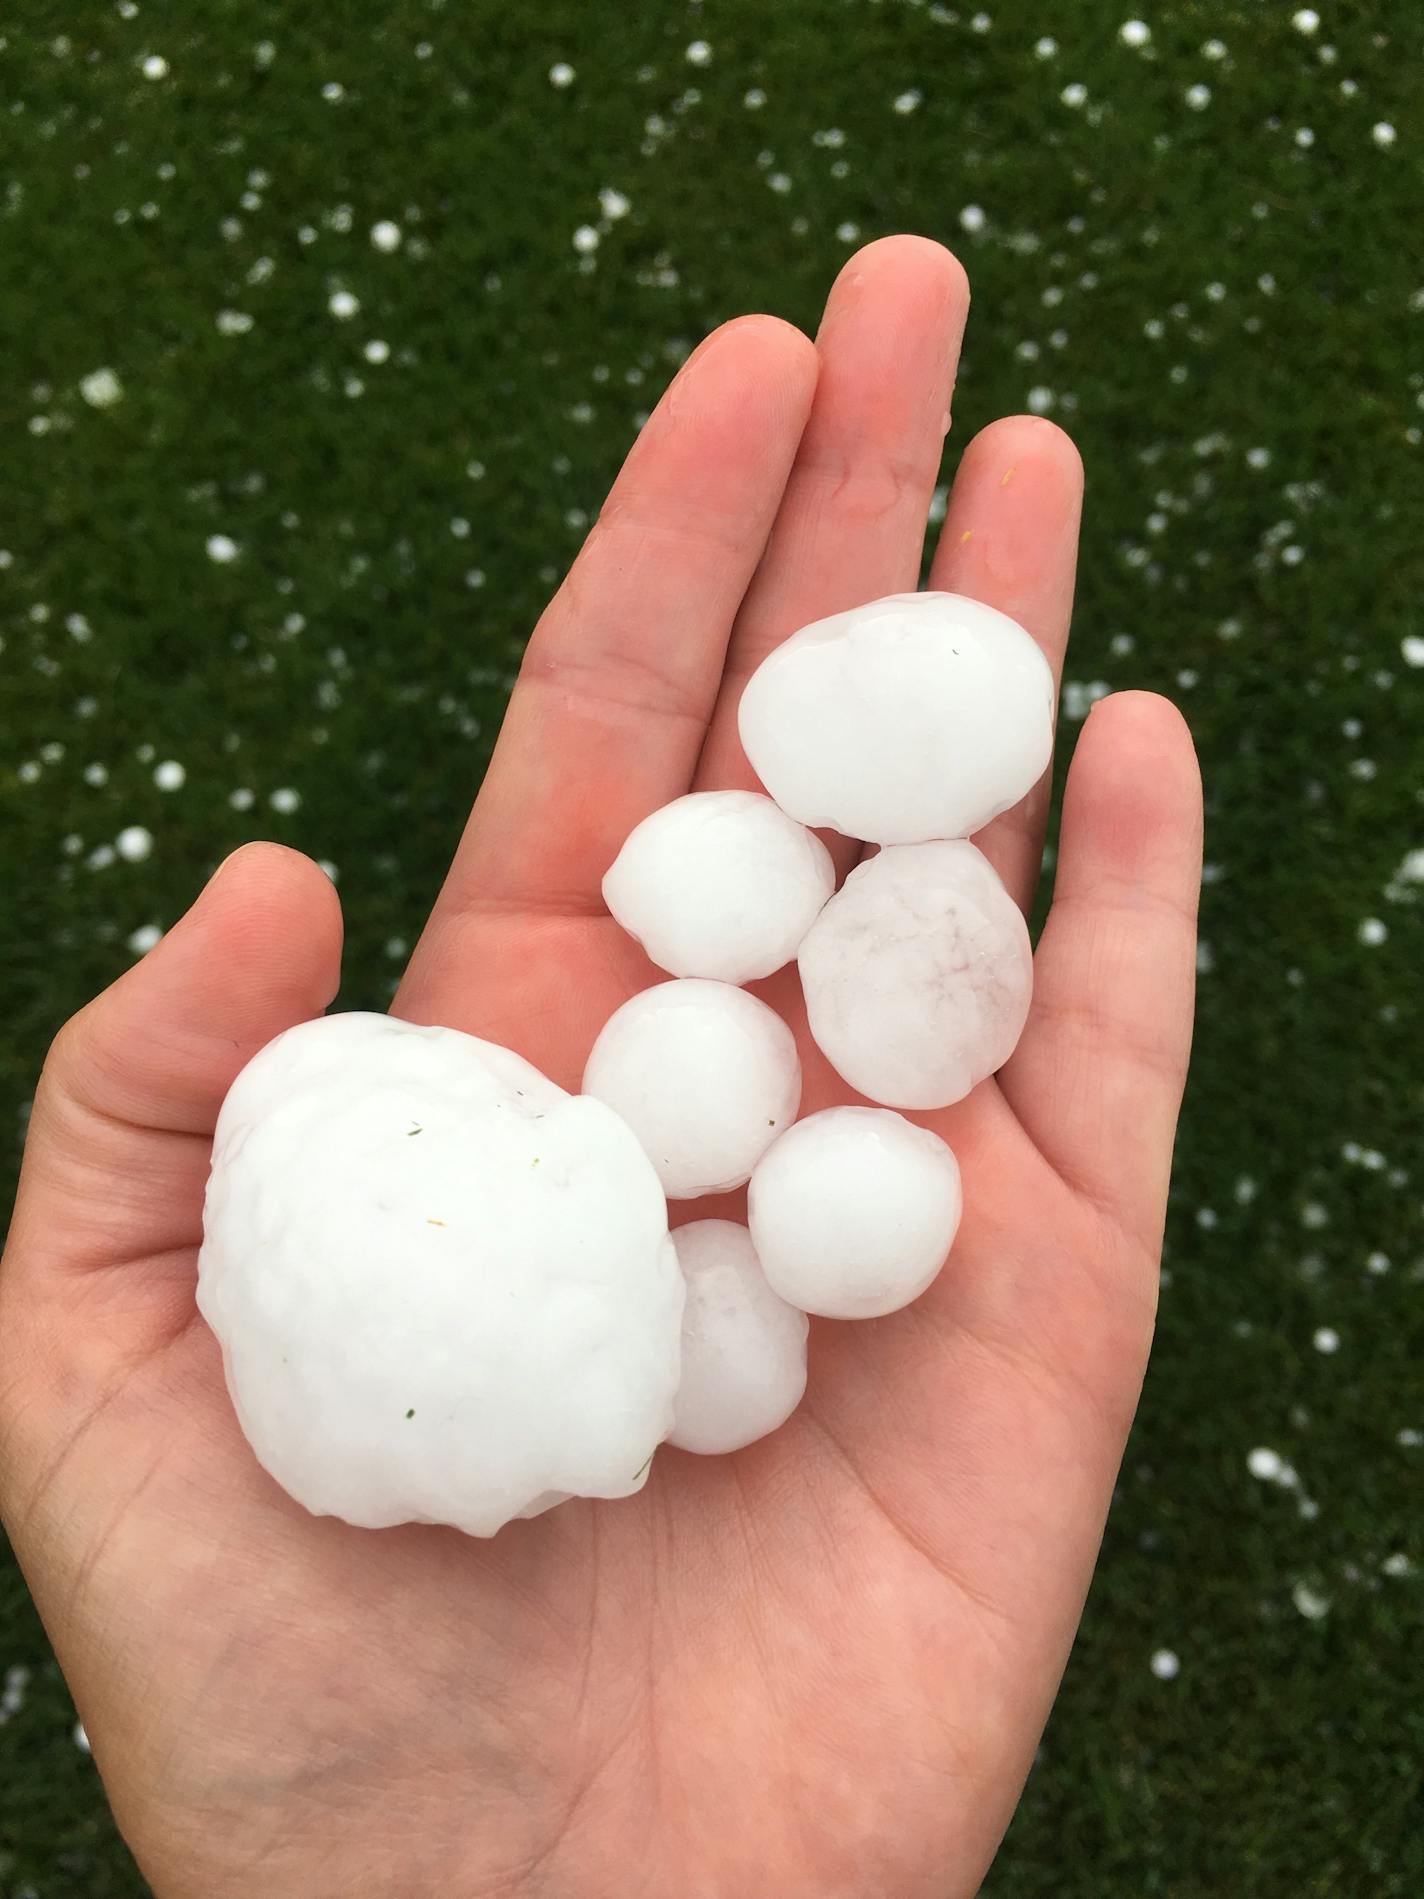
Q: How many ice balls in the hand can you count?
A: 7